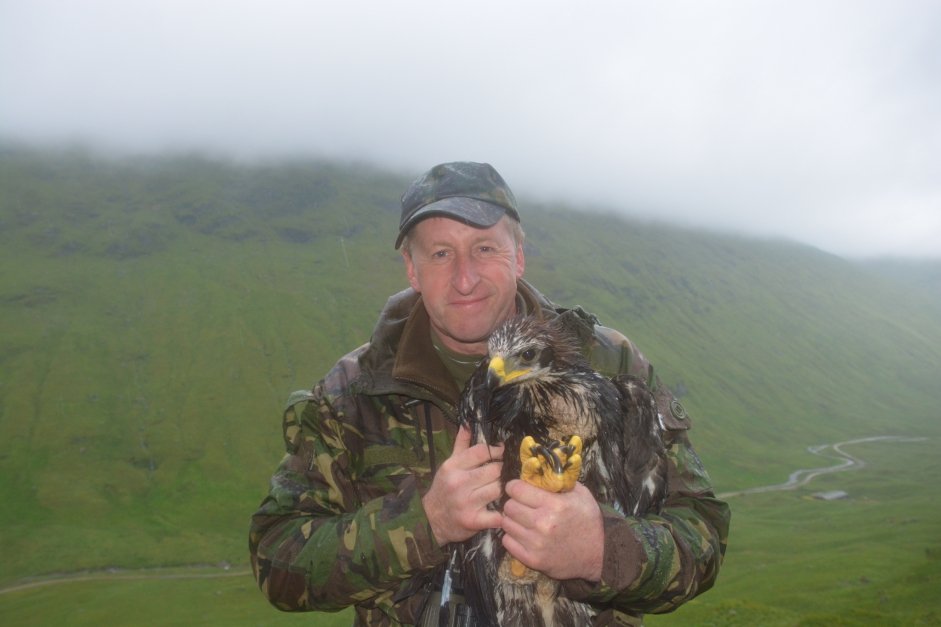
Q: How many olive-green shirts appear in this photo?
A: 1